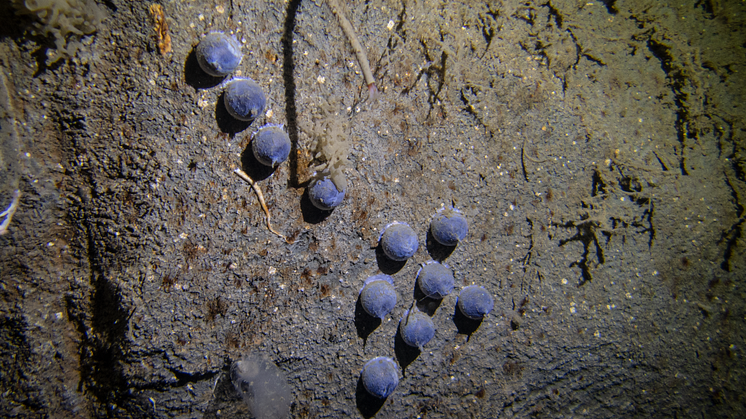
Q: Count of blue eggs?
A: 11